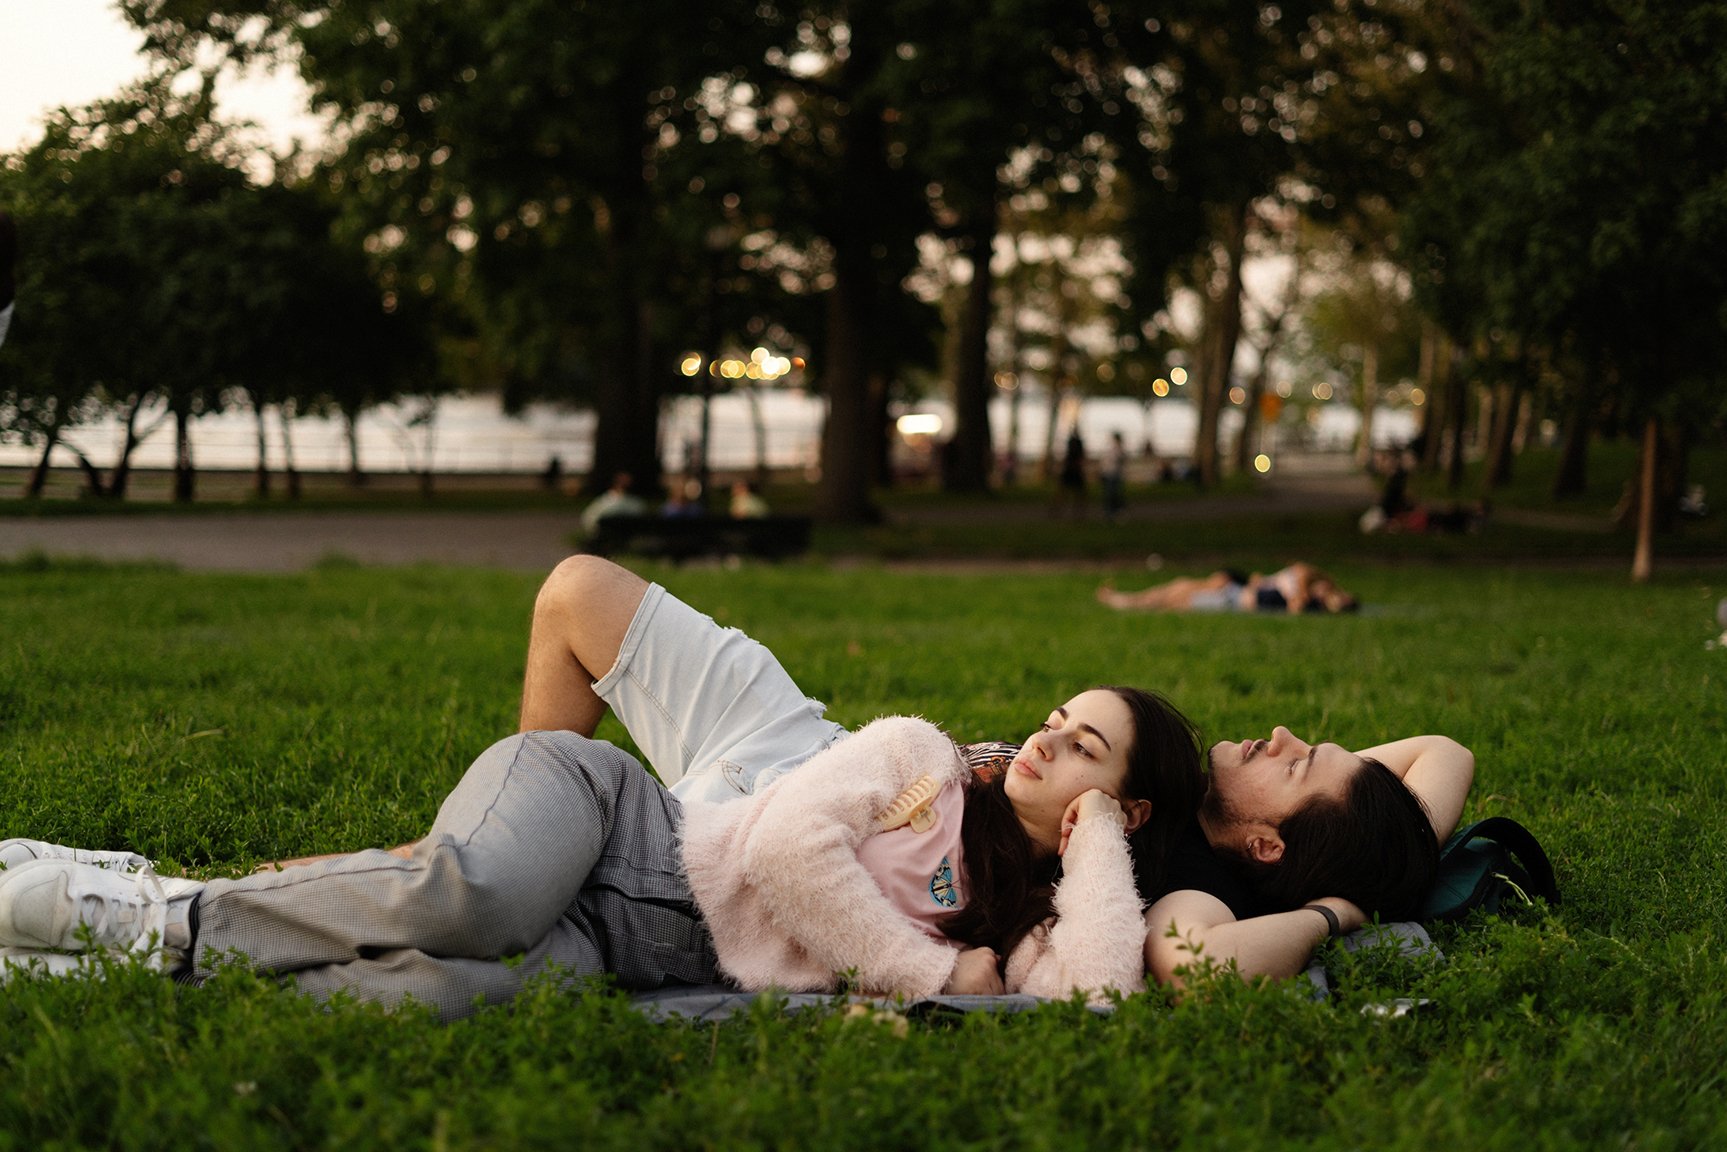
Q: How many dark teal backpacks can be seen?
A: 1